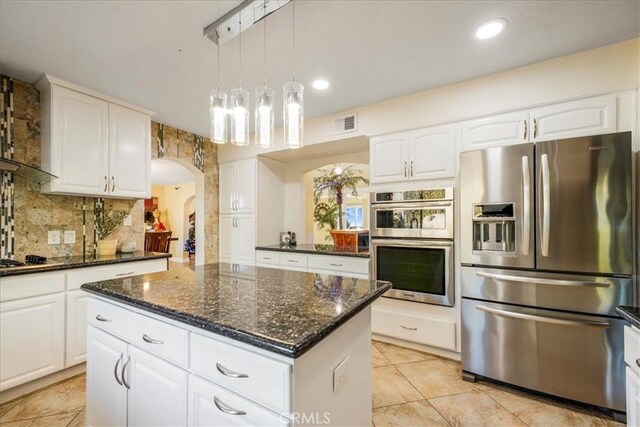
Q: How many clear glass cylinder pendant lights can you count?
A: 4